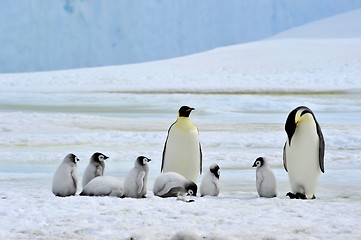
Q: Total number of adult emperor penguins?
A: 2